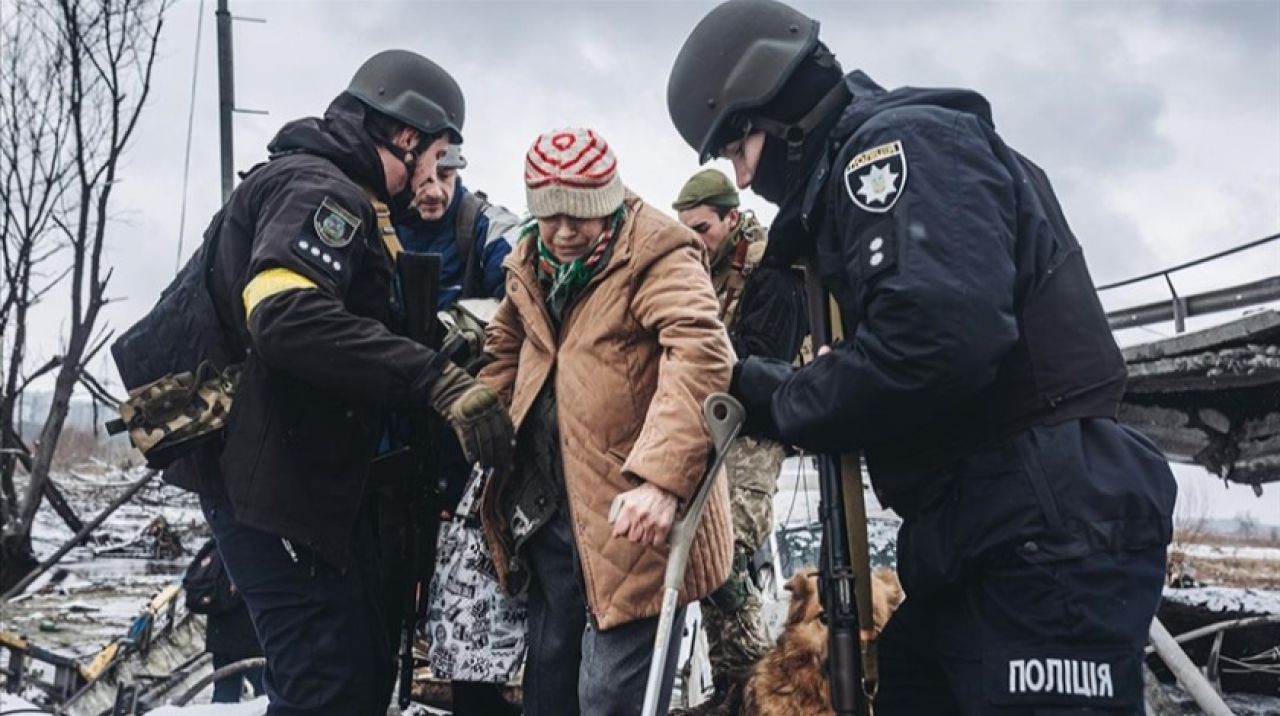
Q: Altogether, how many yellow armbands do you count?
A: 1